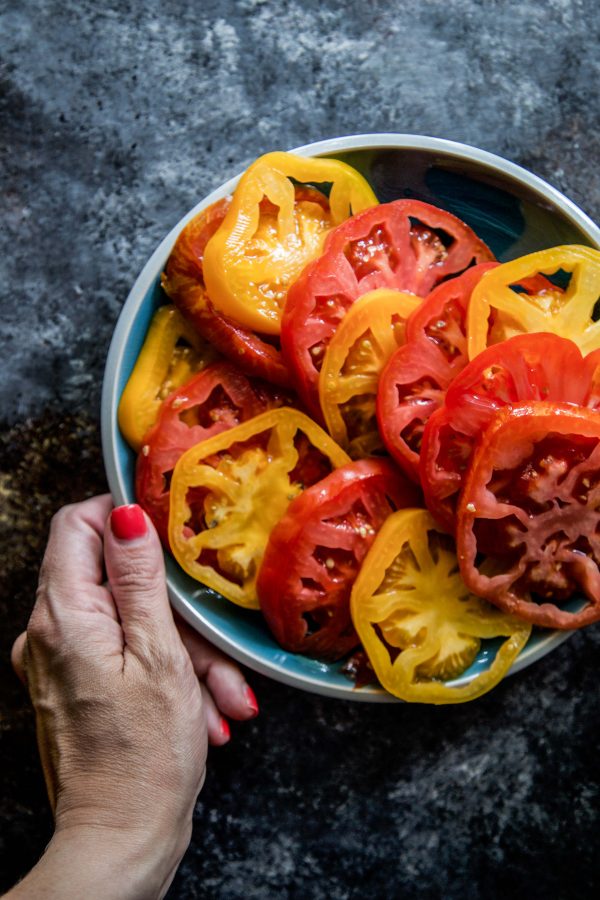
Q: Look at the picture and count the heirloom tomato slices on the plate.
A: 13